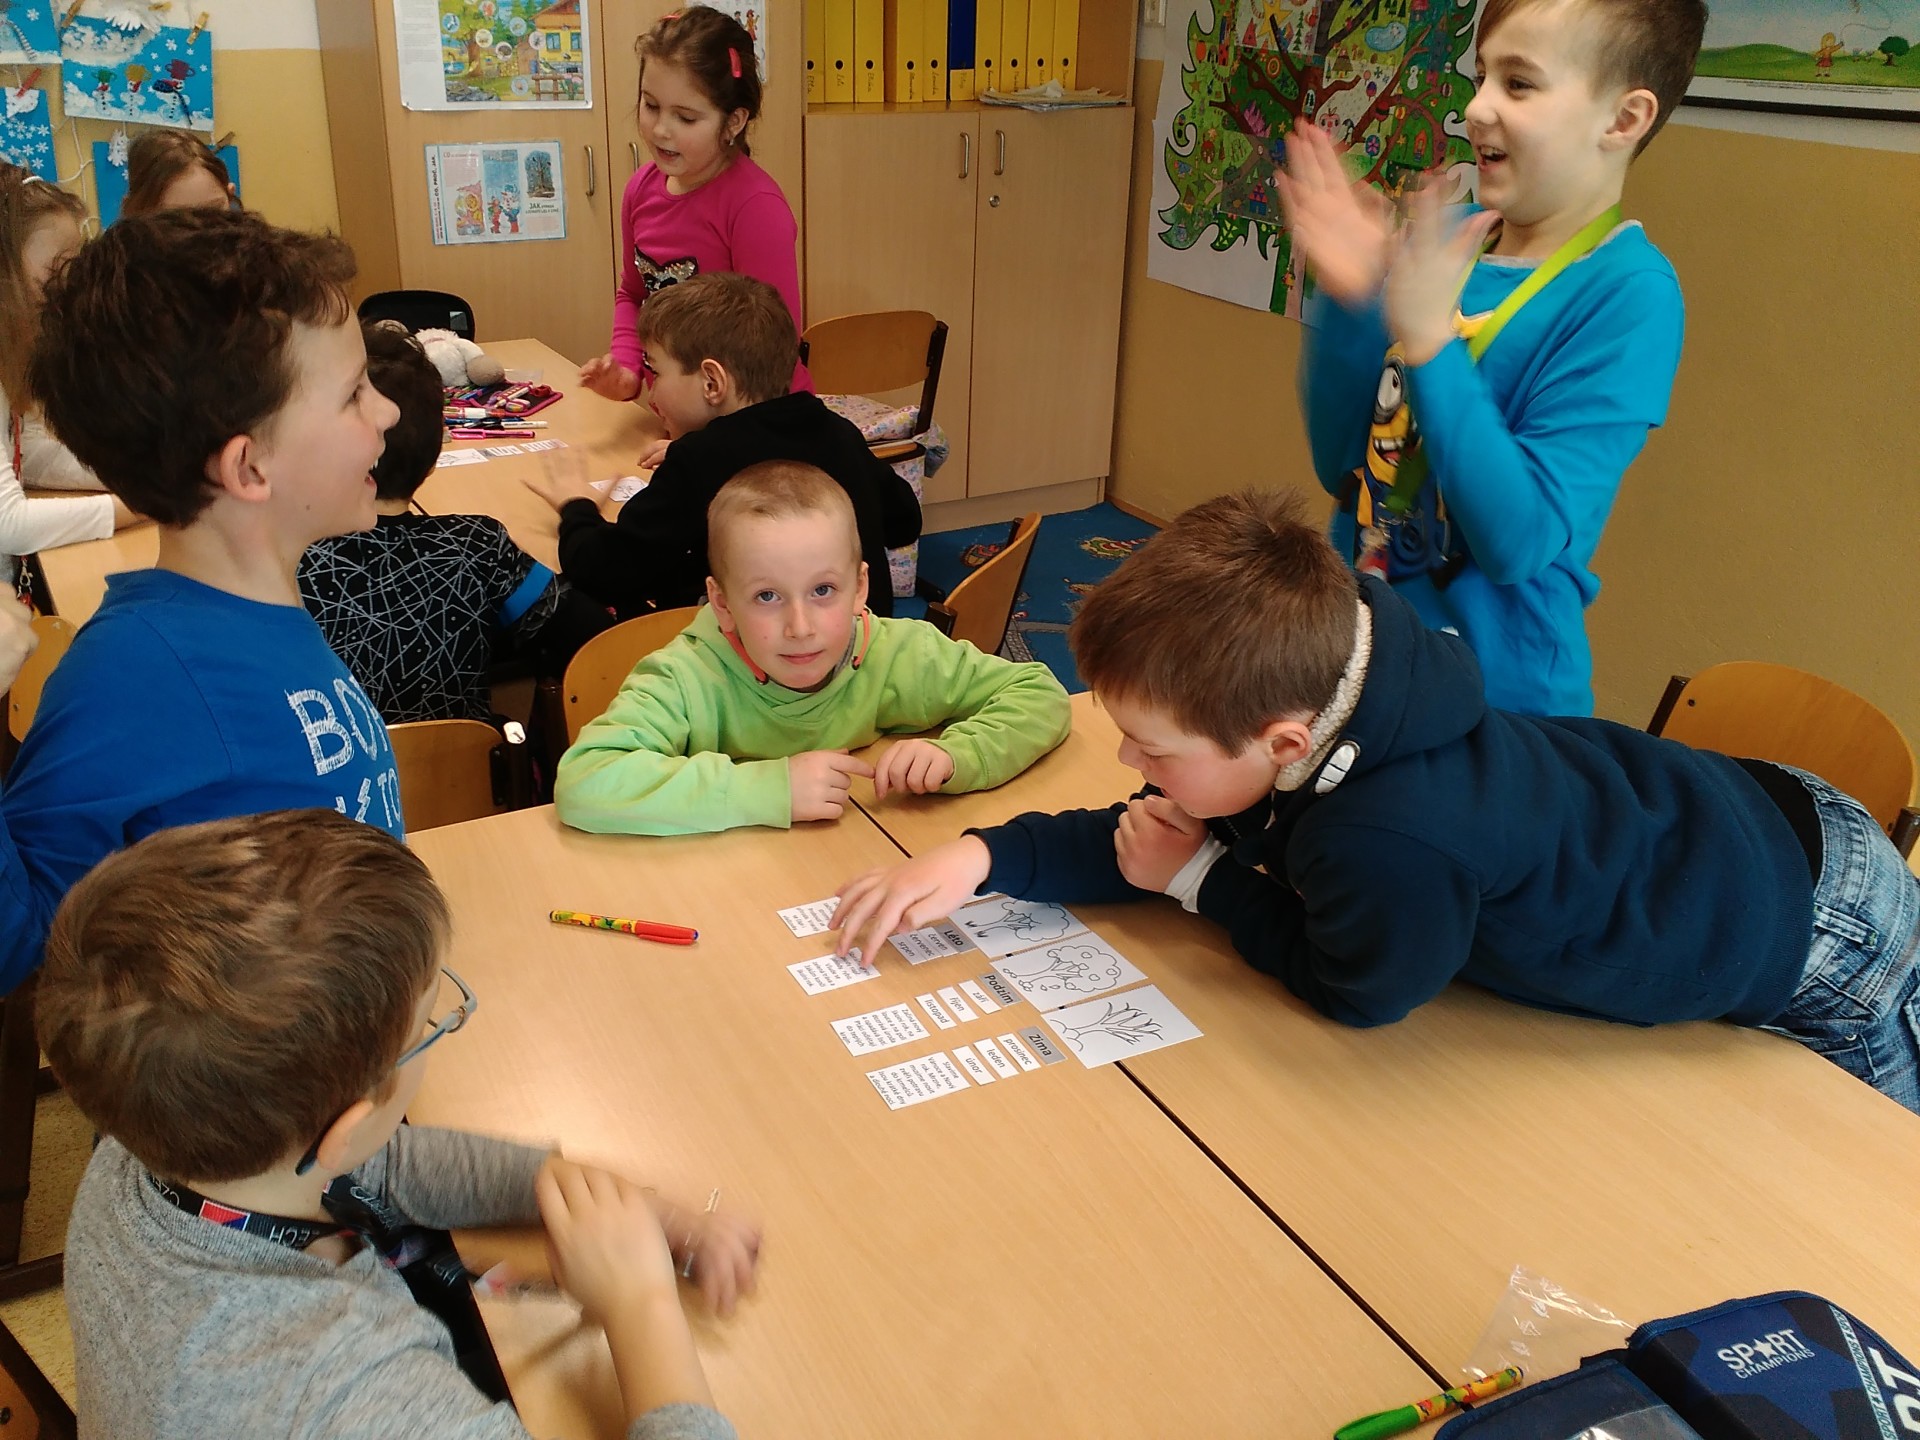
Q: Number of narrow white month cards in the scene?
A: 9